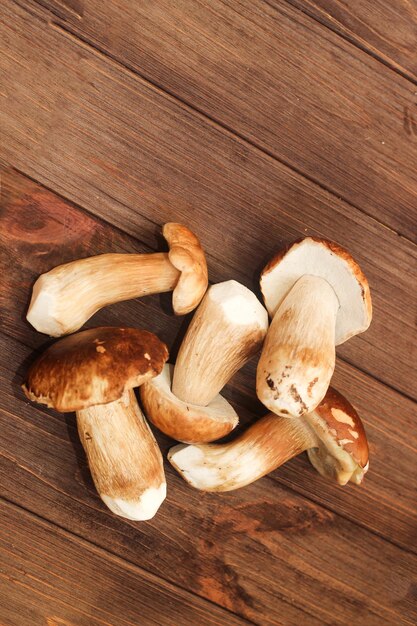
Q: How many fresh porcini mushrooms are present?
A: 5